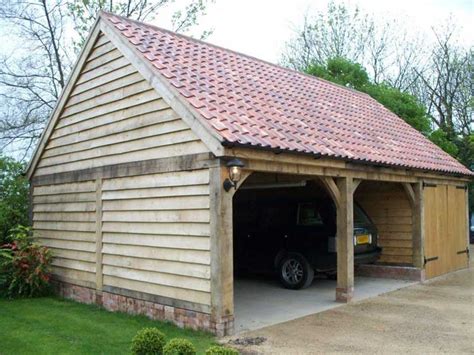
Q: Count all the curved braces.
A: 4